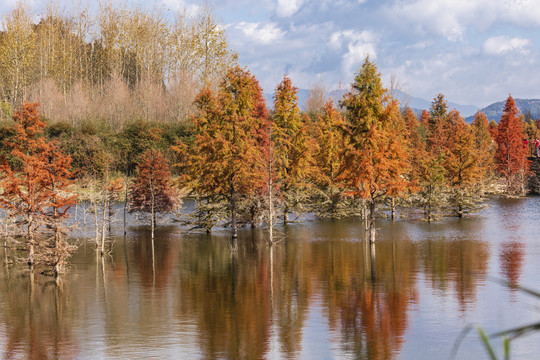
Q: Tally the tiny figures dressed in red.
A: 2